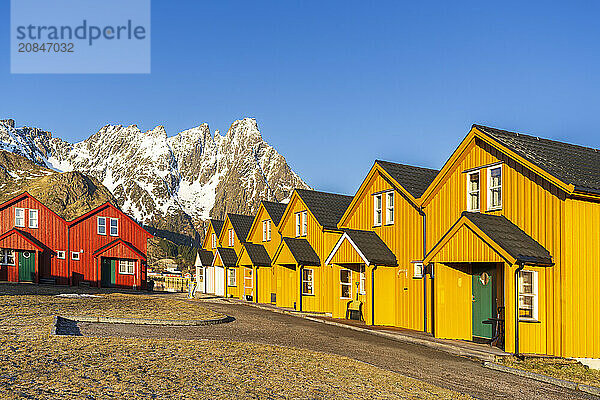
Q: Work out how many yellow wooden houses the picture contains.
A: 6